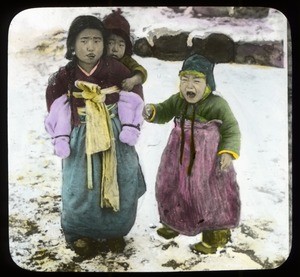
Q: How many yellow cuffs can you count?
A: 2